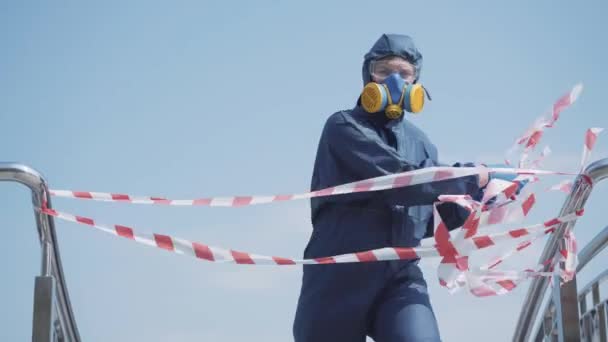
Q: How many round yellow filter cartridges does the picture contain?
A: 2